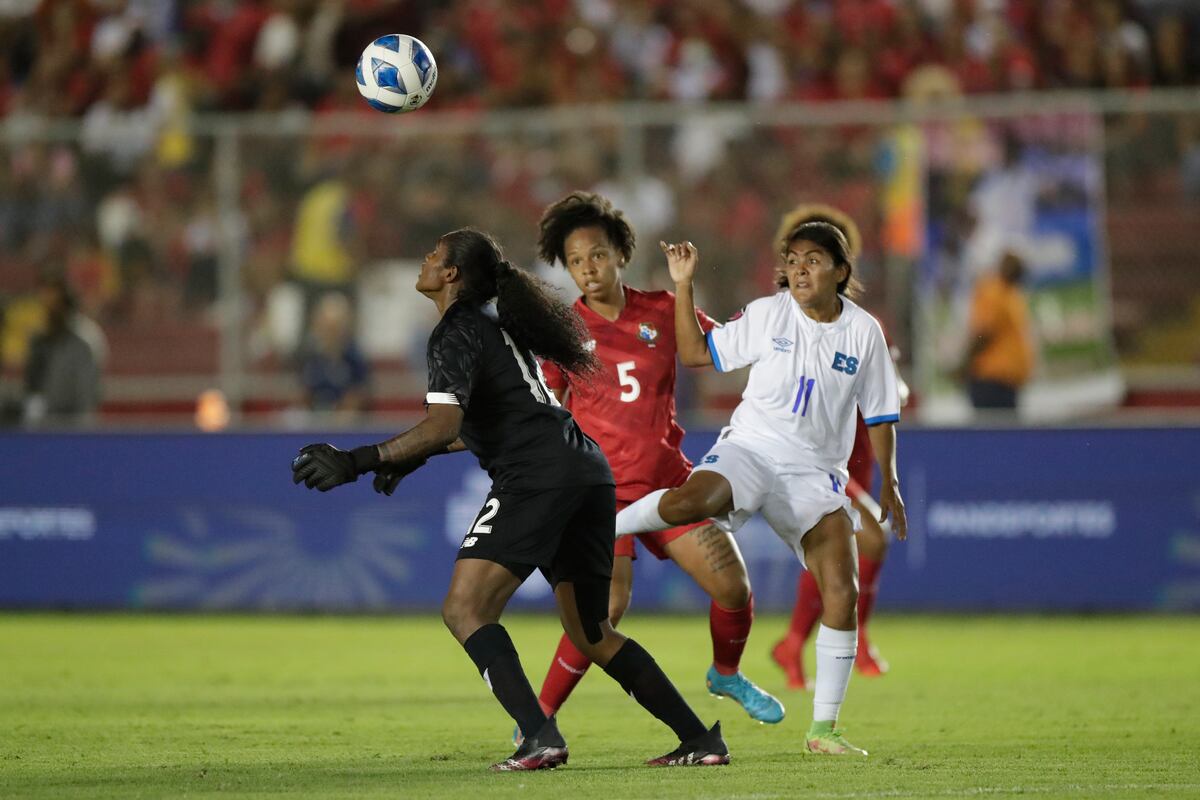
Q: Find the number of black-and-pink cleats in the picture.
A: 2